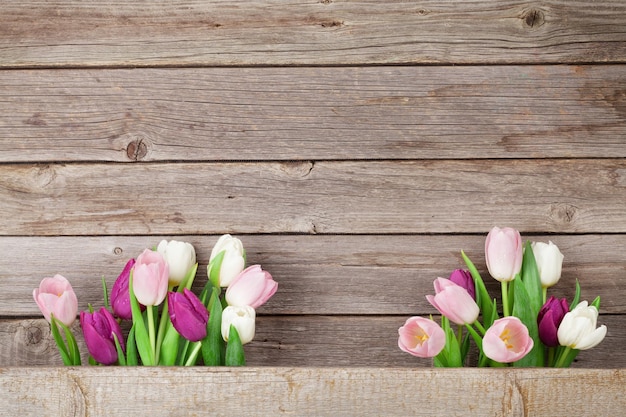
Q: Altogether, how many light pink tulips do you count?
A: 7